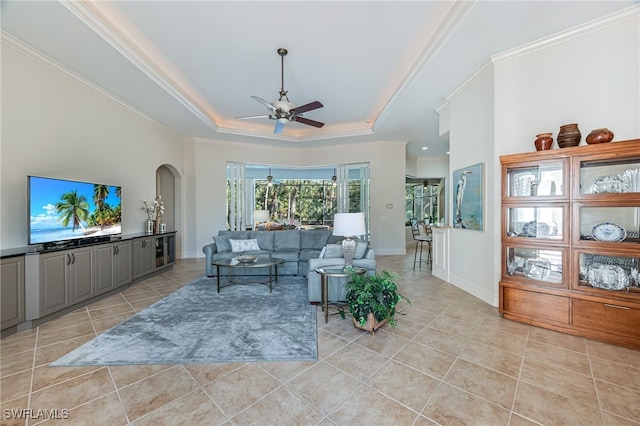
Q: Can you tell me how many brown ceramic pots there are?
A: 3